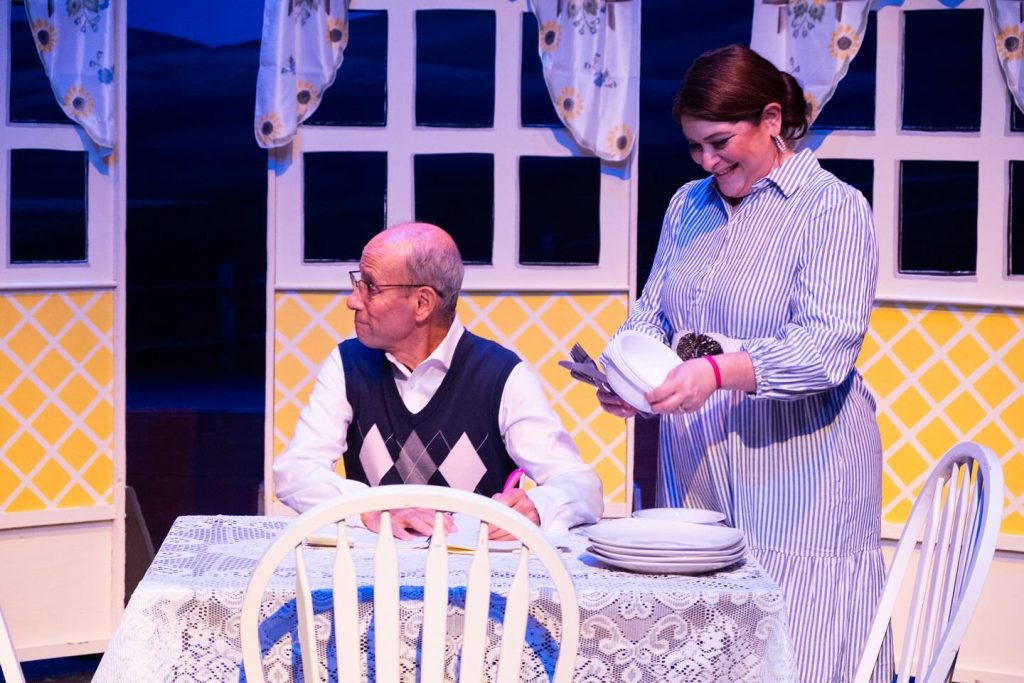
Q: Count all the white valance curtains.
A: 5